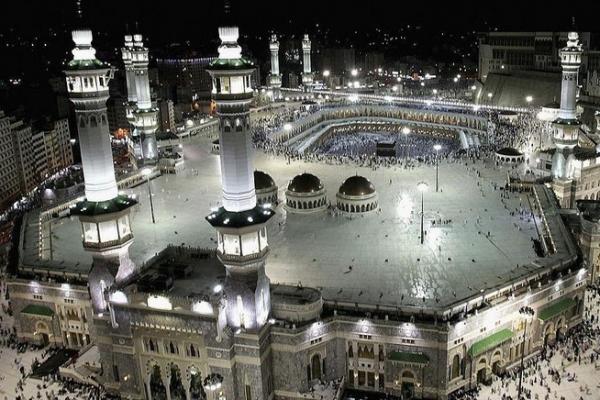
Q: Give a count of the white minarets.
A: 7